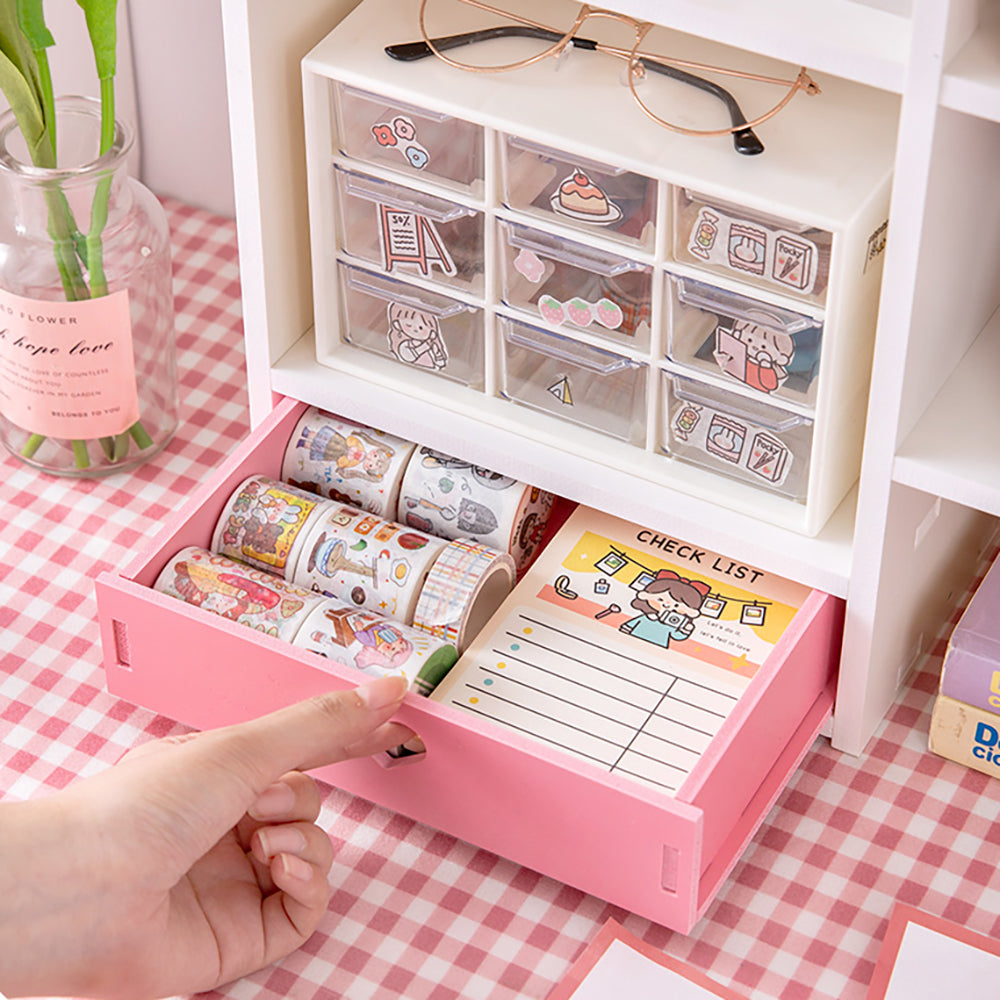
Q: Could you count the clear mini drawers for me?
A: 9